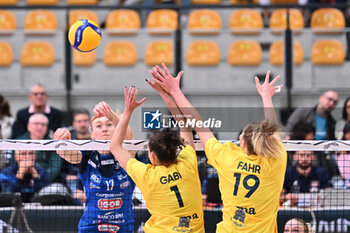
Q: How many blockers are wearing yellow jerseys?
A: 2